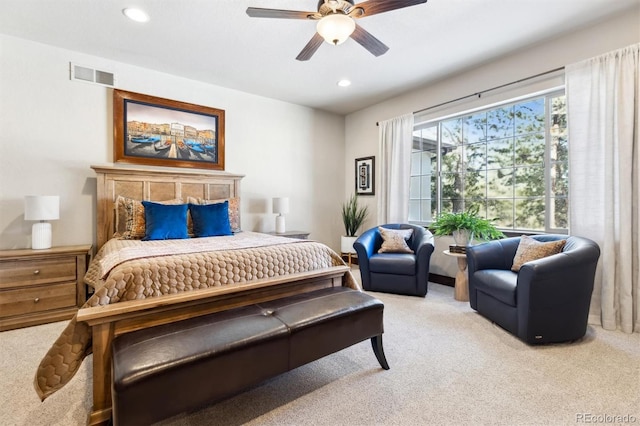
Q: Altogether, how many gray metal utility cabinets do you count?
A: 0